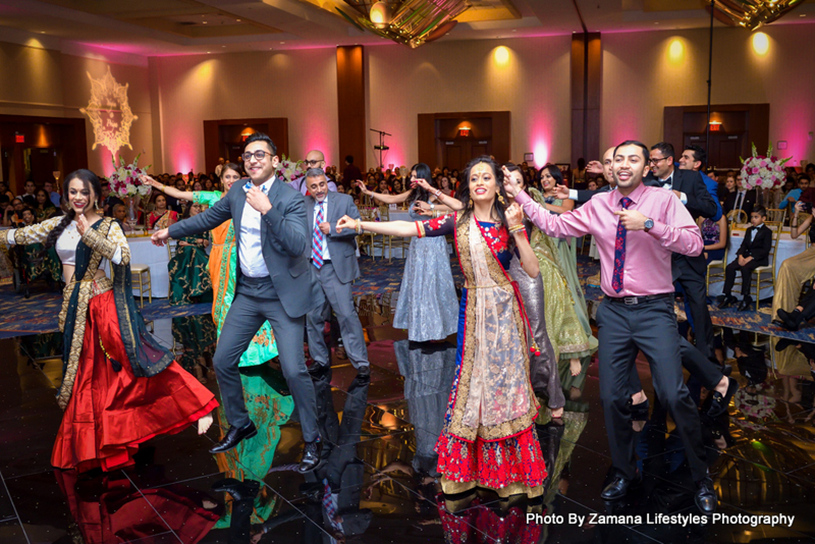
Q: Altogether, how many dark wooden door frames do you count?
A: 4